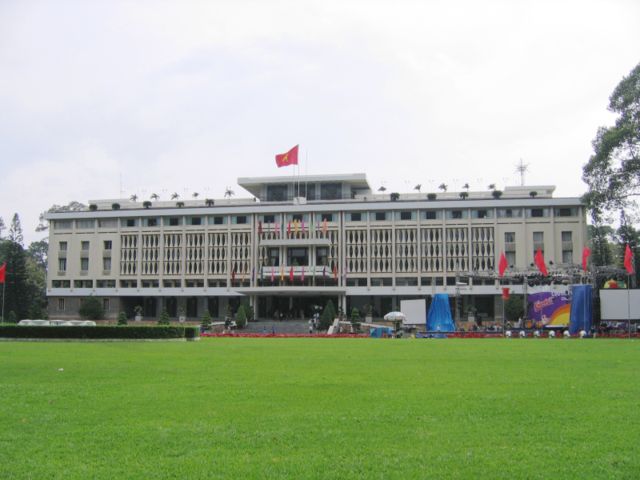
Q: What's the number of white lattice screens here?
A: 12